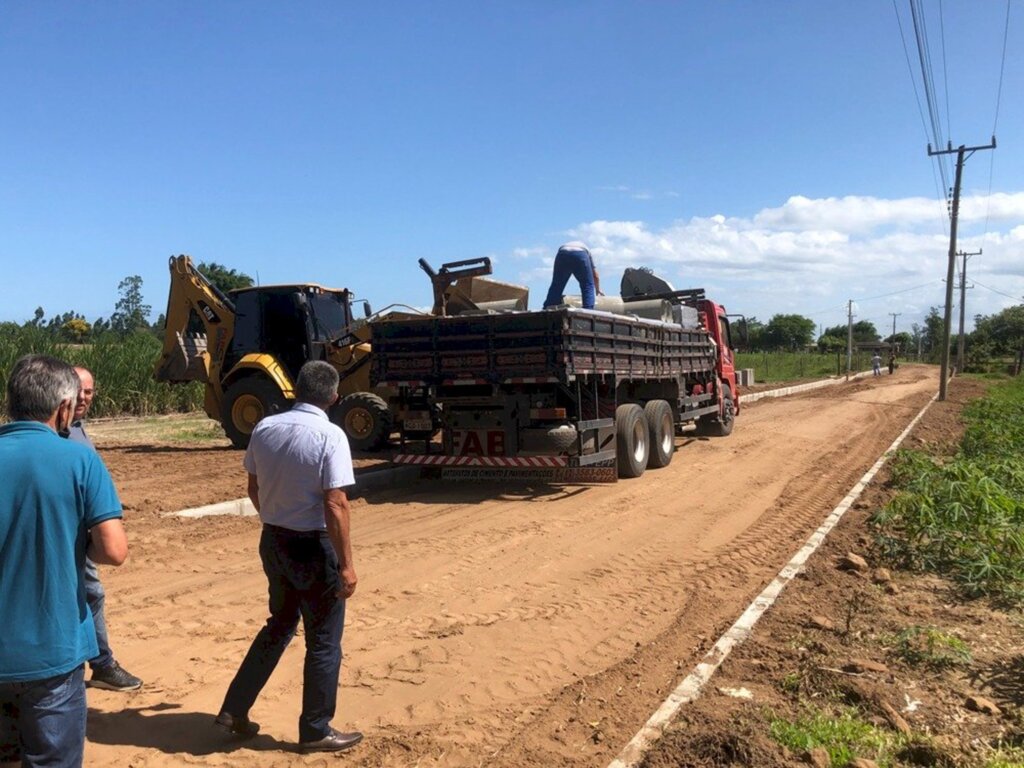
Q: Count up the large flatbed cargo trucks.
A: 1